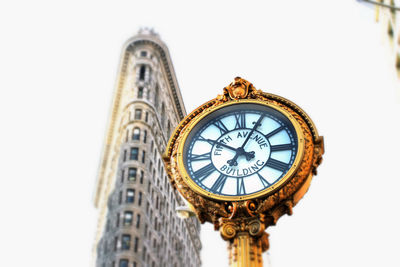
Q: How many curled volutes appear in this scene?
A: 2